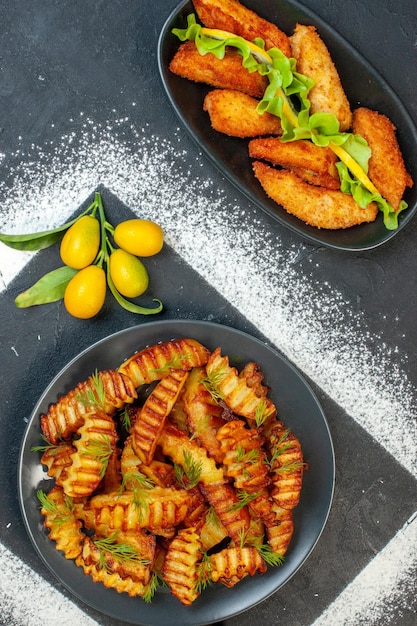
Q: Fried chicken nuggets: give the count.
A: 7